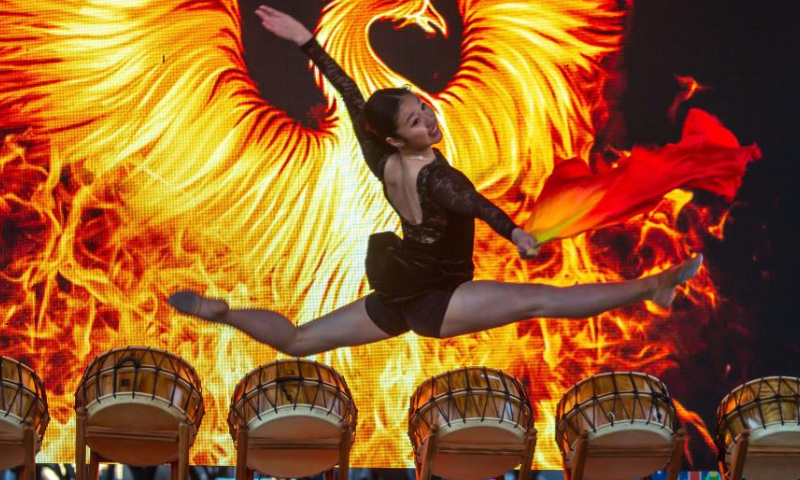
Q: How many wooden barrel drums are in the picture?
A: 6